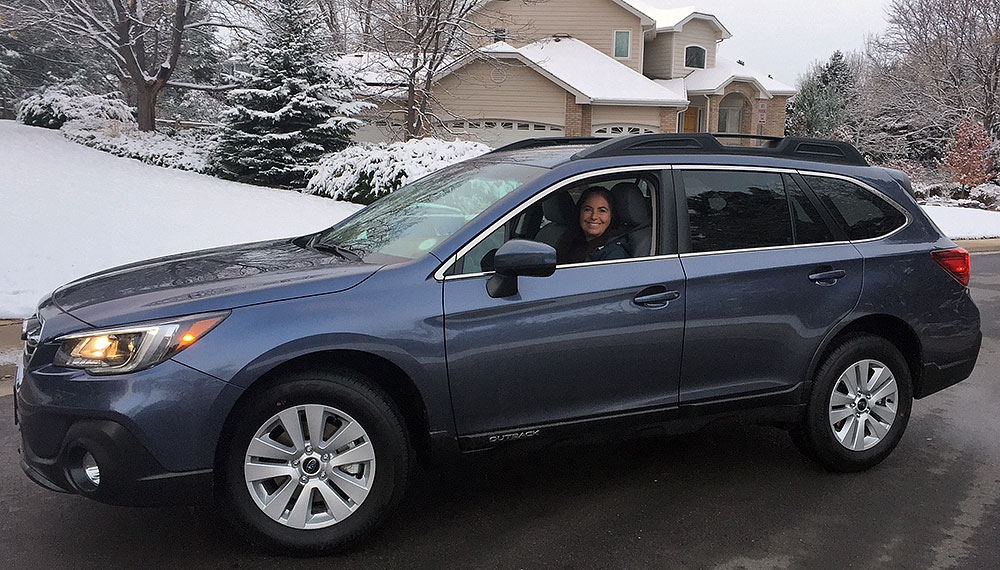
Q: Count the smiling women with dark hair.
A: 1